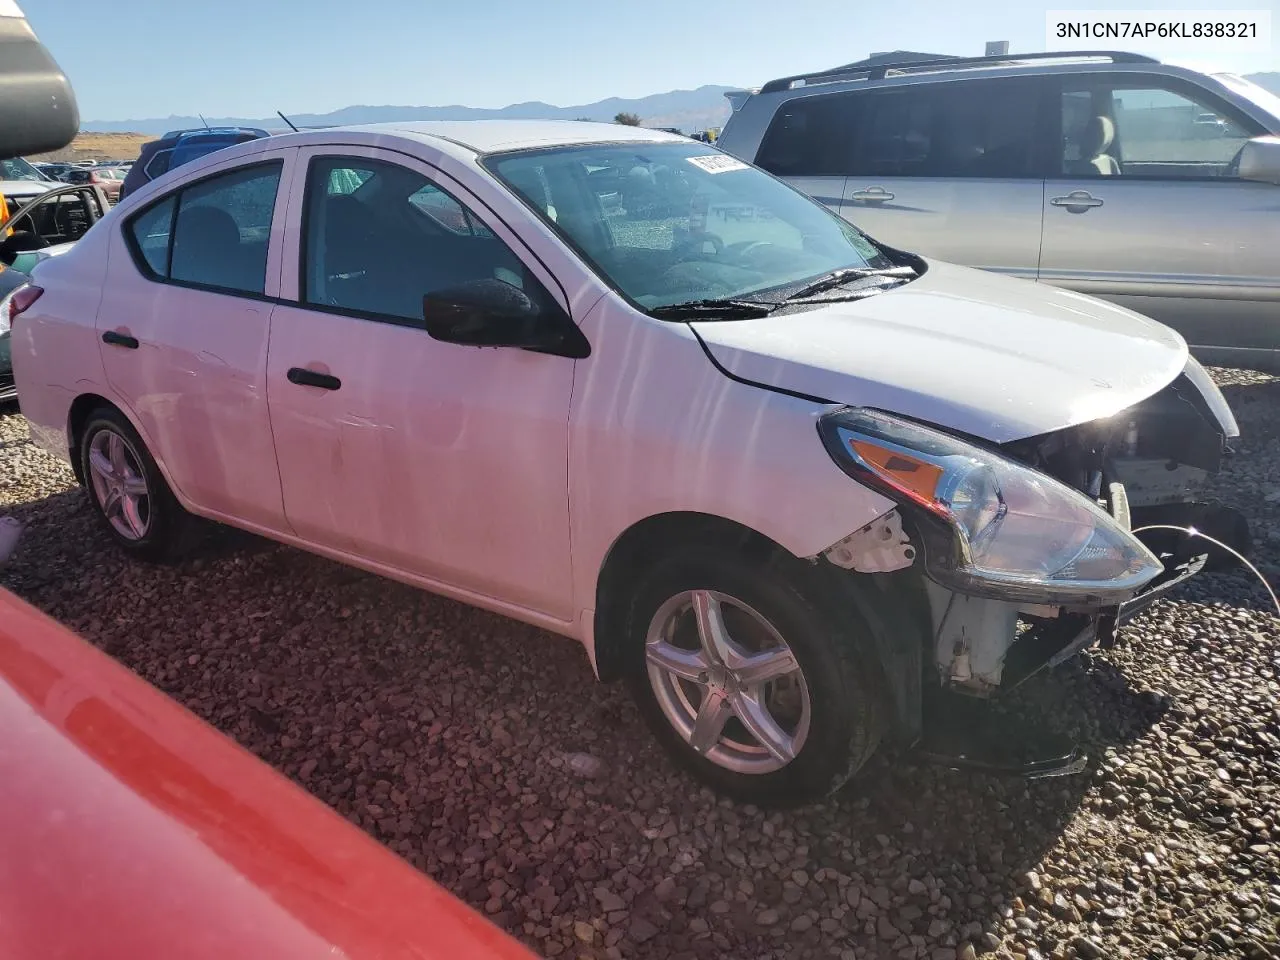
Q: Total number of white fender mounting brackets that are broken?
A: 1